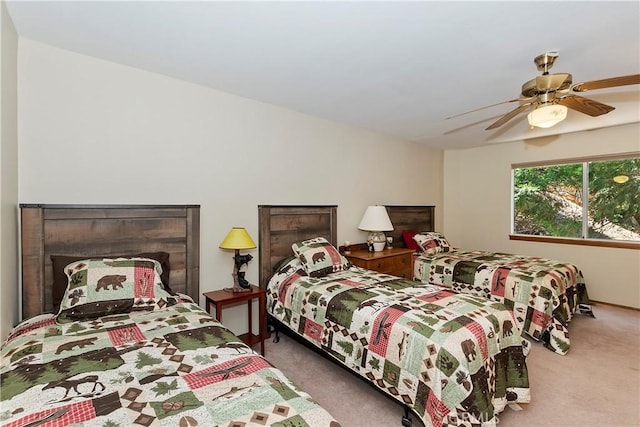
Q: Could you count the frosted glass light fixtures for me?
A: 1